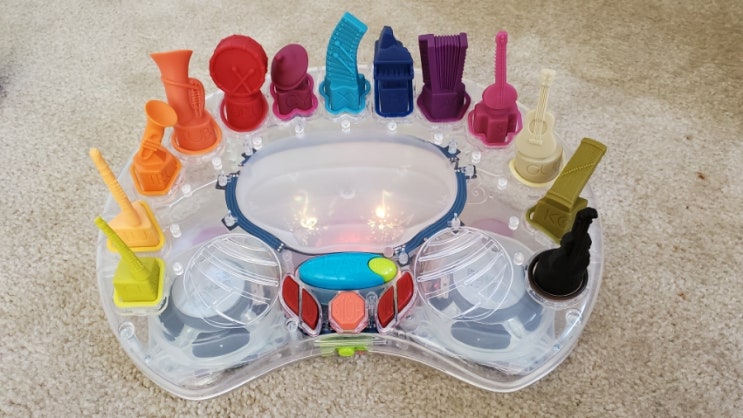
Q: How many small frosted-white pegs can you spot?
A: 13